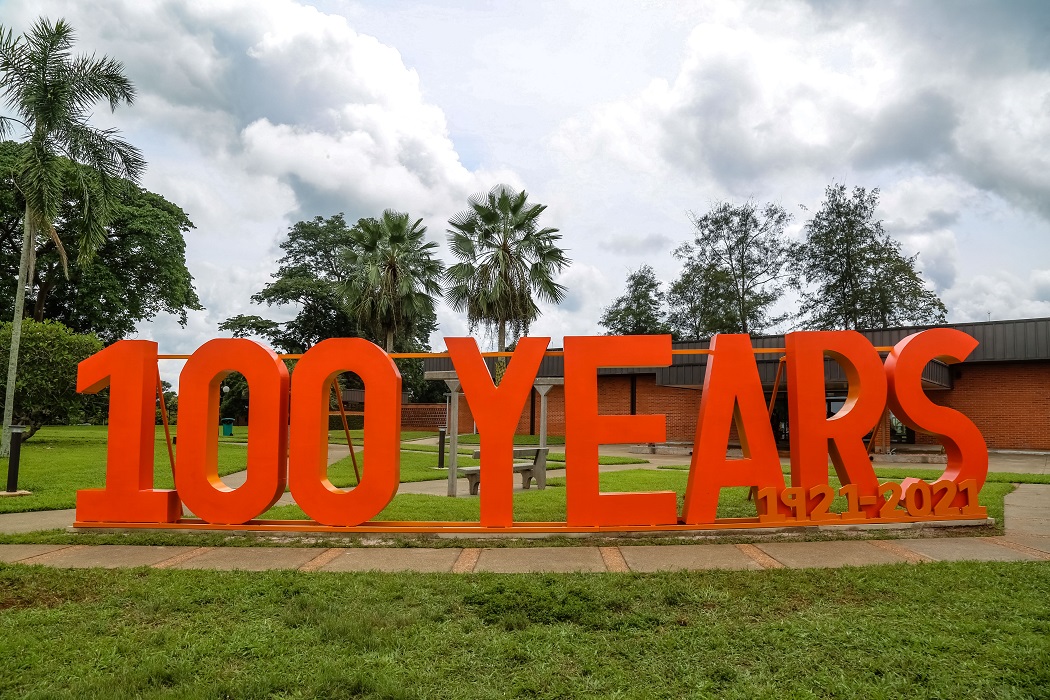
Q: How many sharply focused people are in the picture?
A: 0